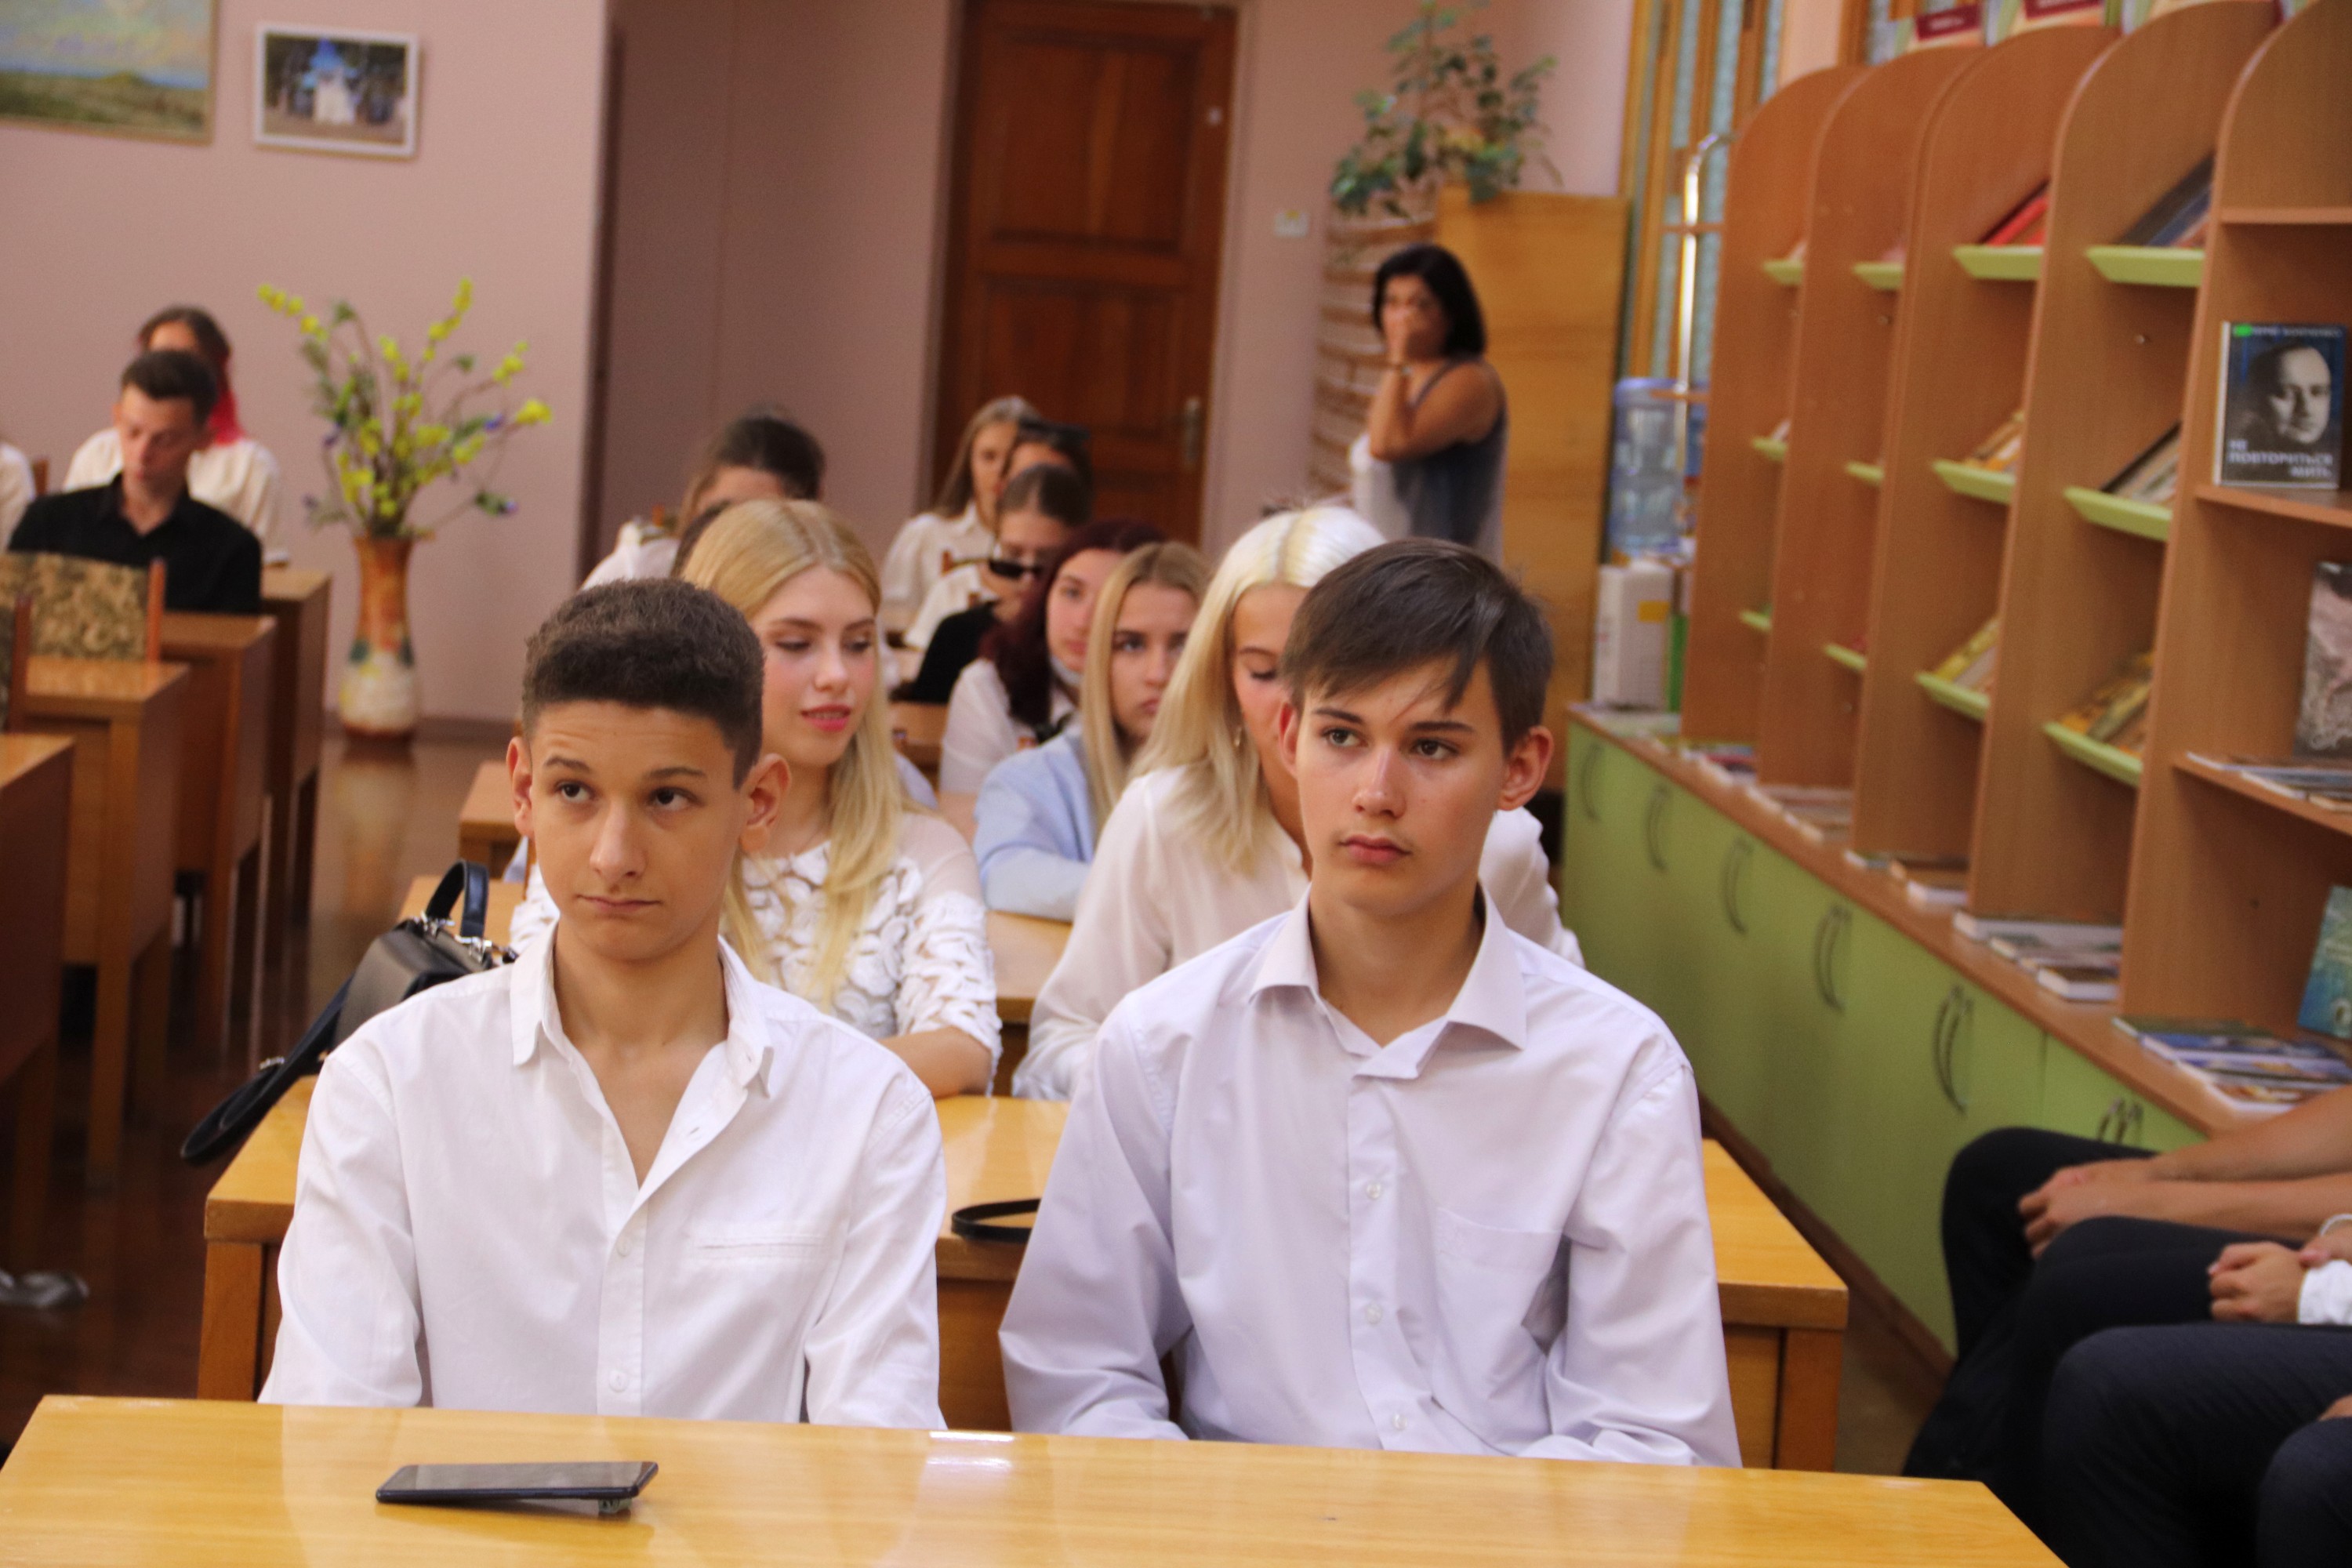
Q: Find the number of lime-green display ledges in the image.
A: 12